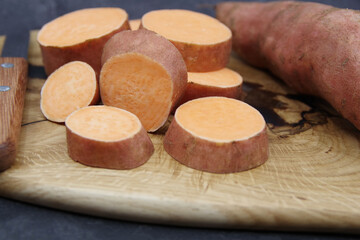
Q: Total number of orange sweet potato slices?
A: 8